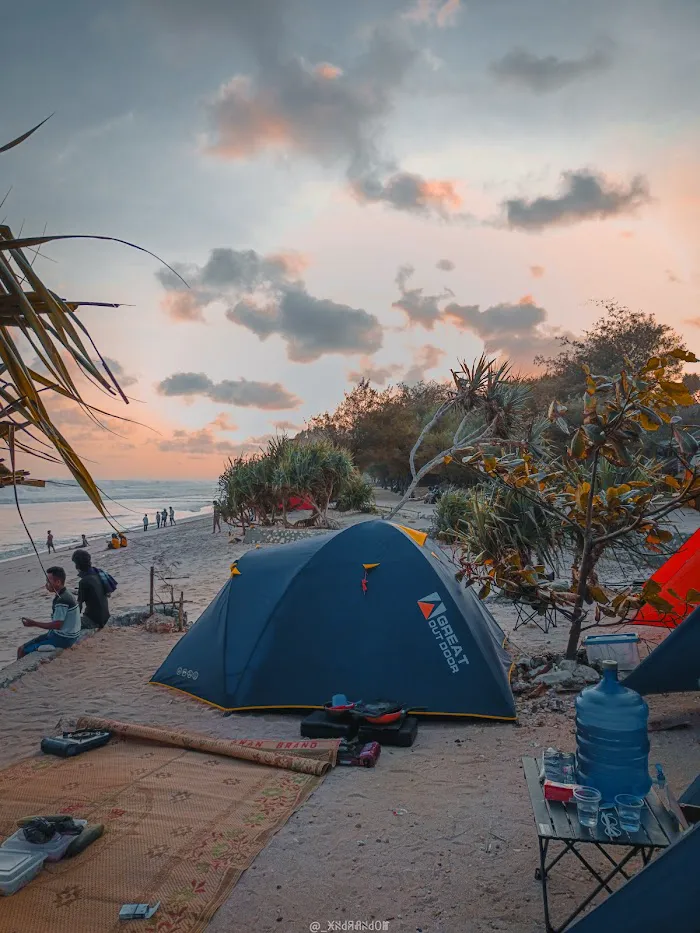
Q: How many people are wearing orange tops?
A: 2